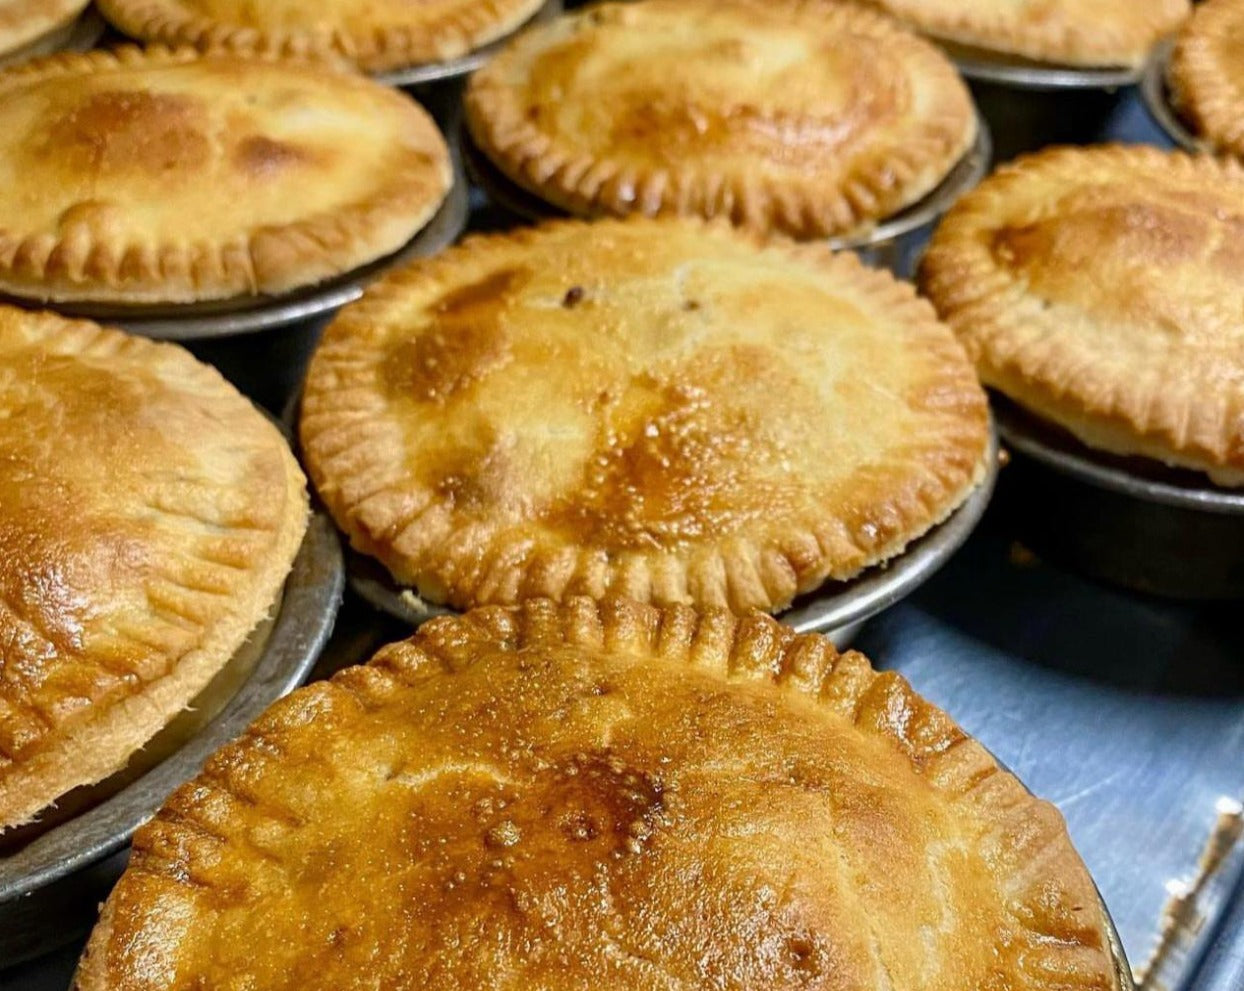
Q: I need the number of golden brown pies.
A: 10